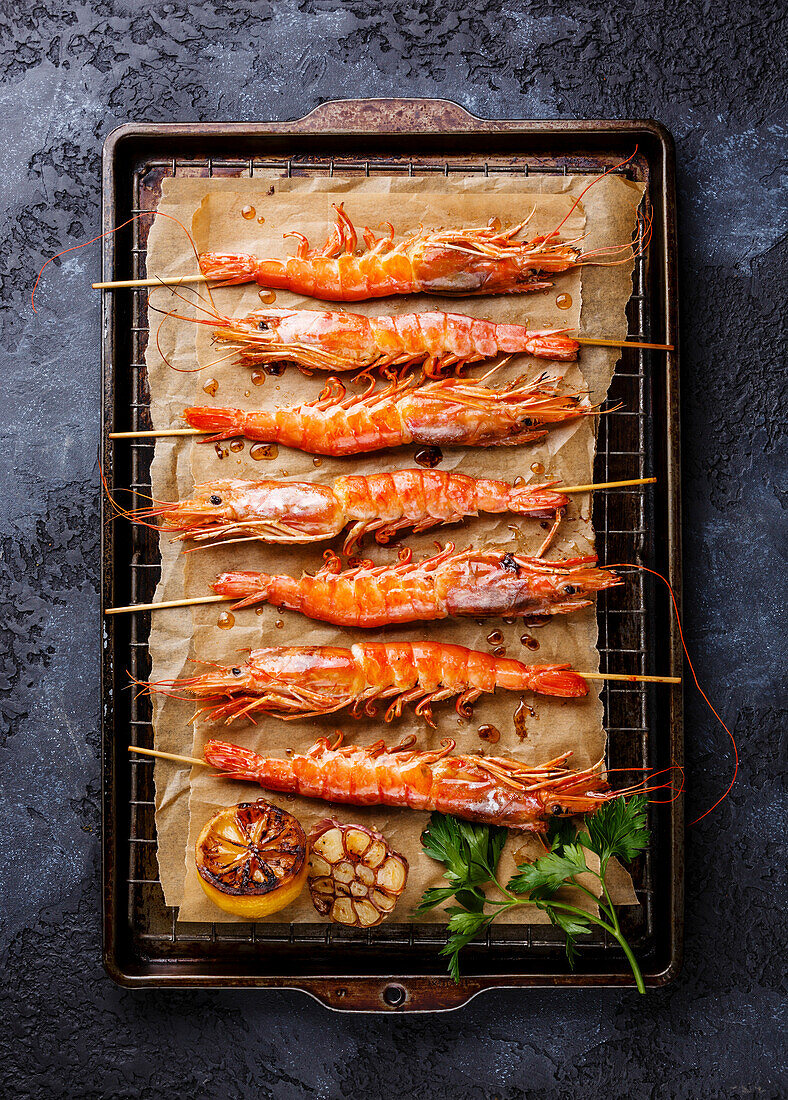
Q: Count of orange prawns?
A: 7